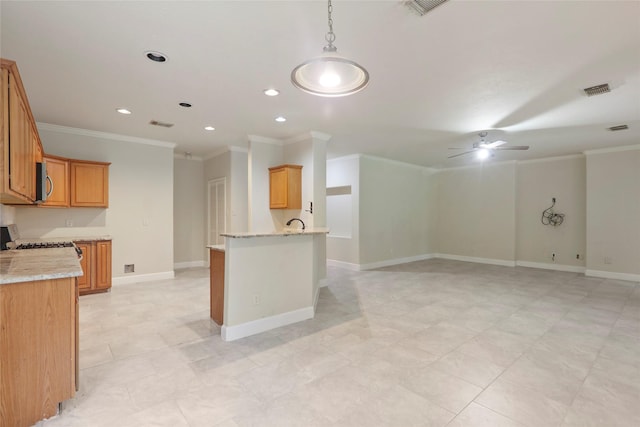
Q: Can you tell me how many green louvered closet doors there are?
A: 0